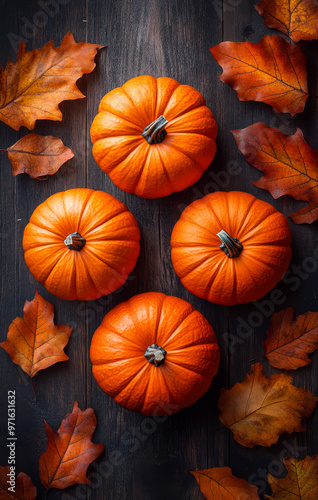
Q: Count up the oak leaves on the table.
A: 12